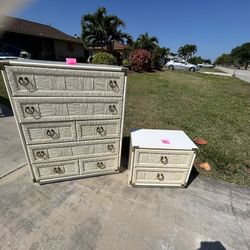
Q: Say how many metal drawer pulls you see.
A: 12